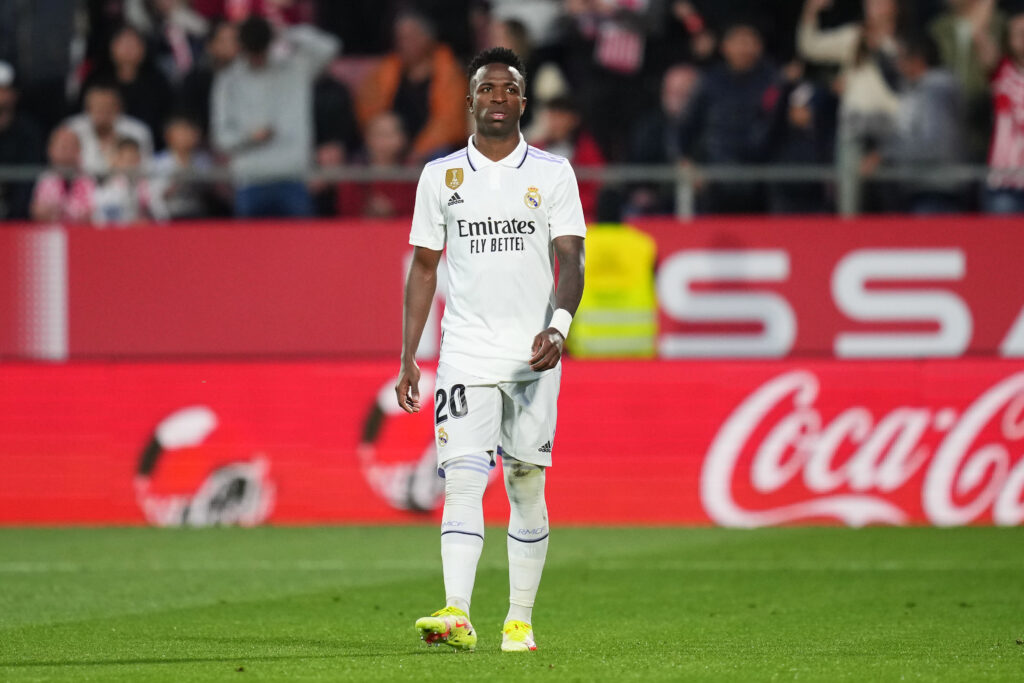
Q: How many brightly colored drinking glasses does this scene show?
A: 0